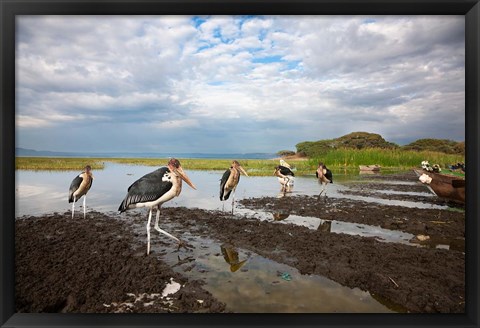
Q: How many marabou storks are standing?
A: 5